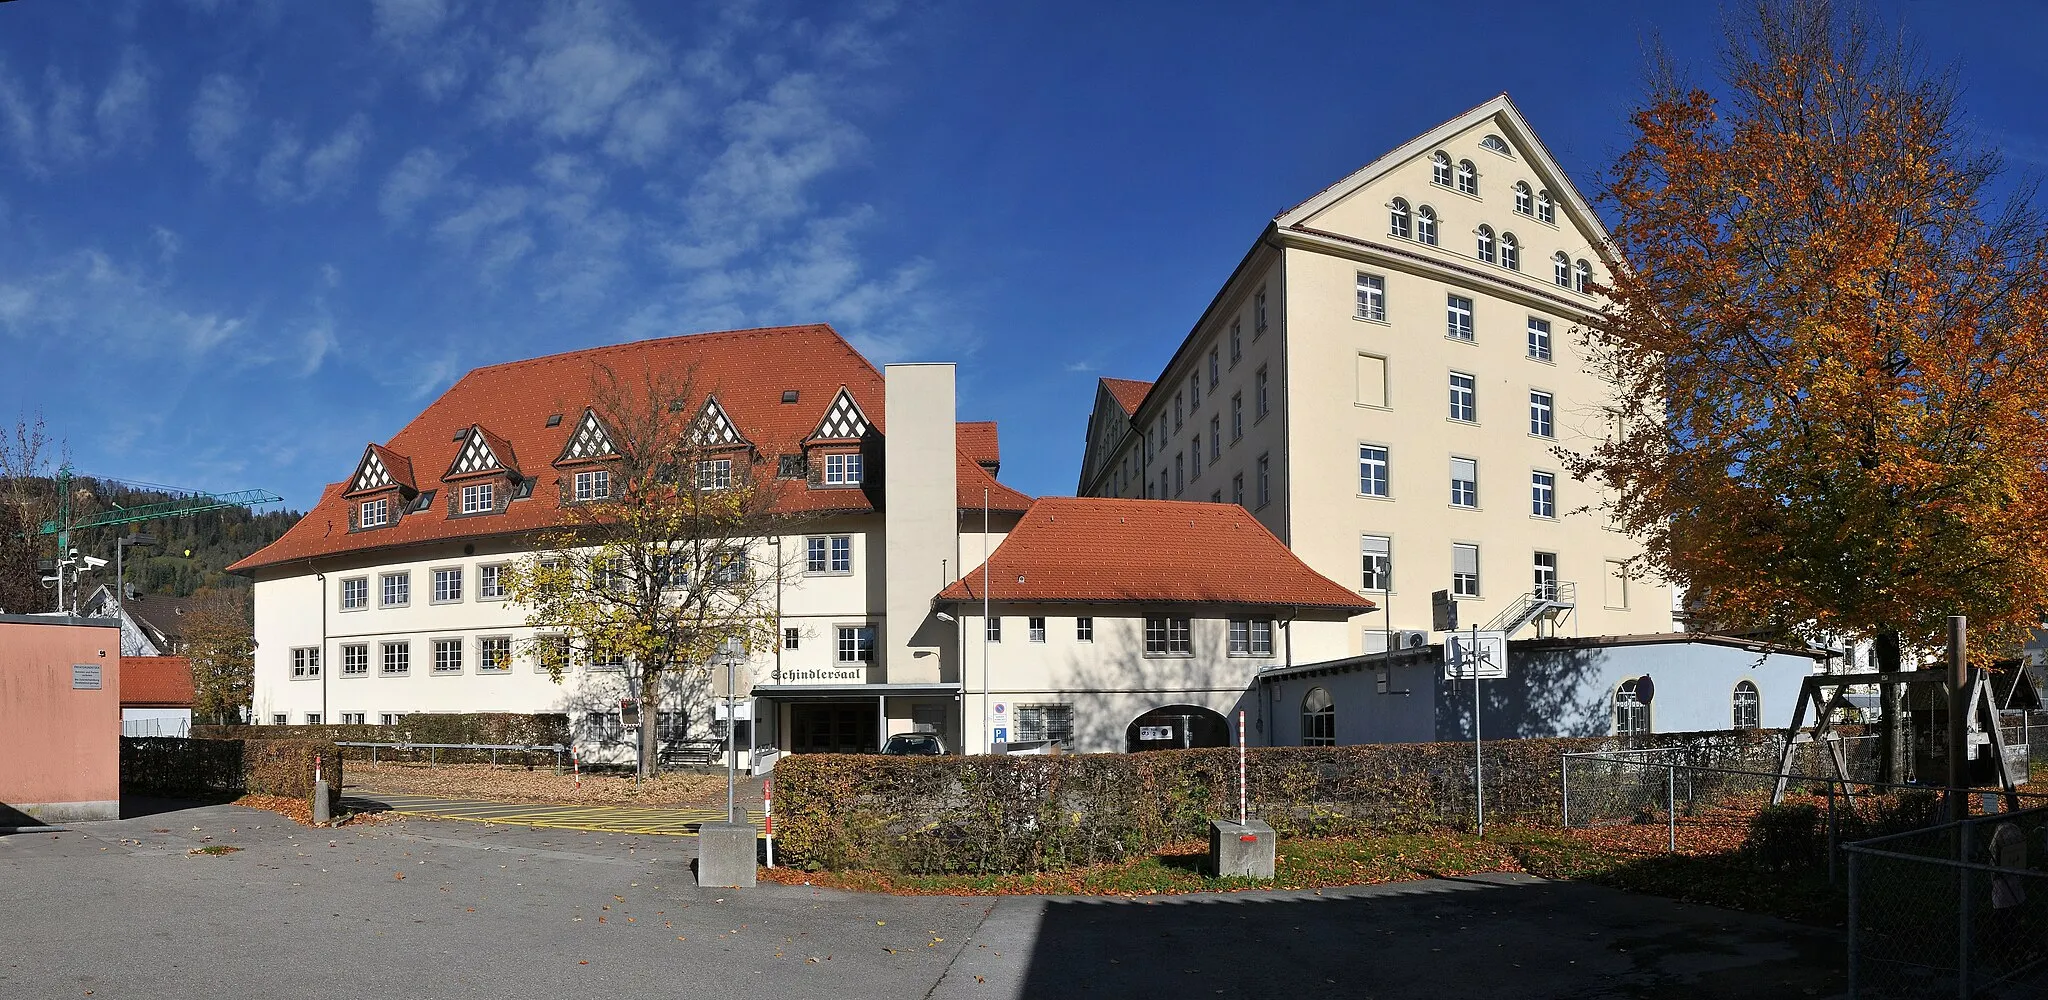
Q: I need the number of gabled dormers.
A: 5